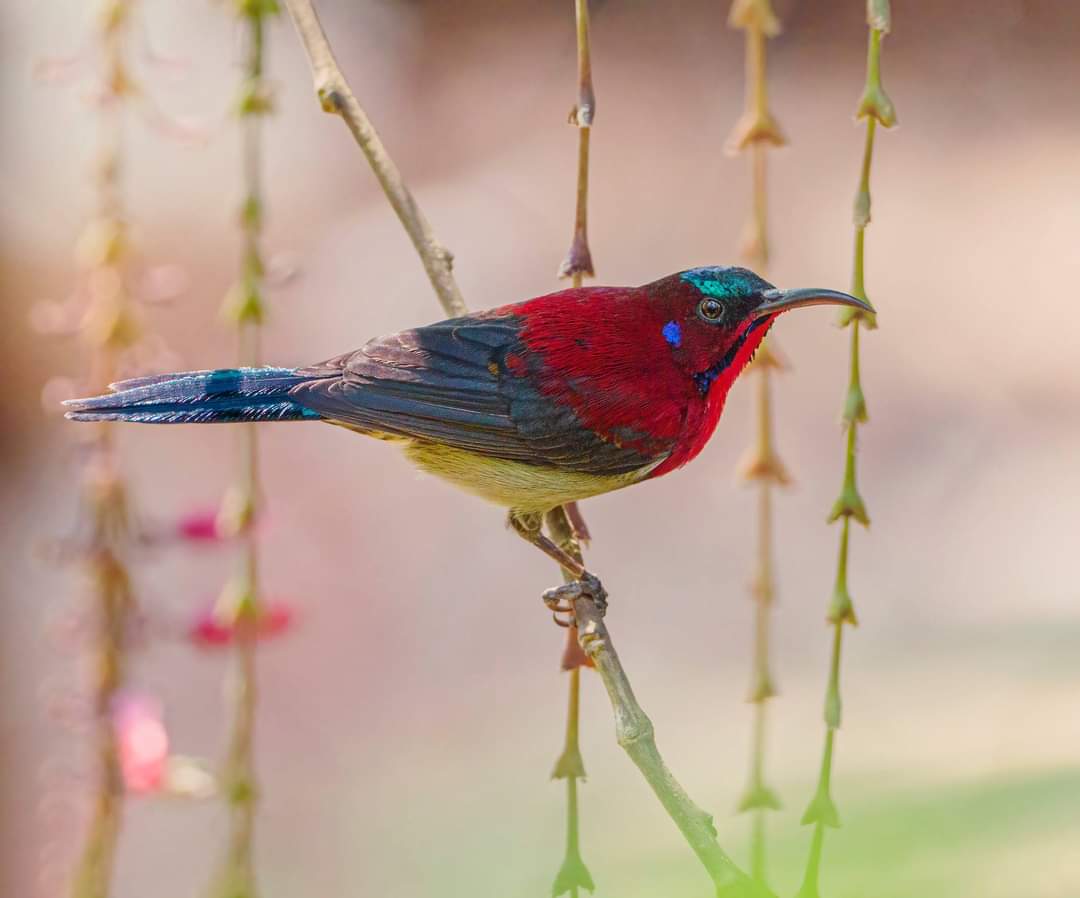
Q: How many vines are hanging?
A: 5